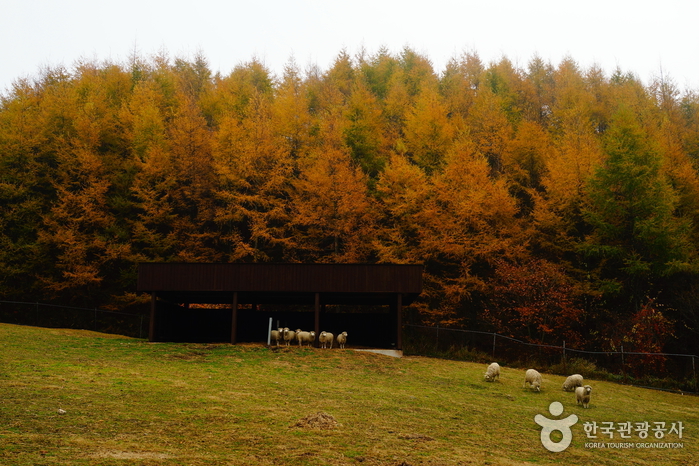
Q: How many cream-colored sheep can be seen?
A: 10